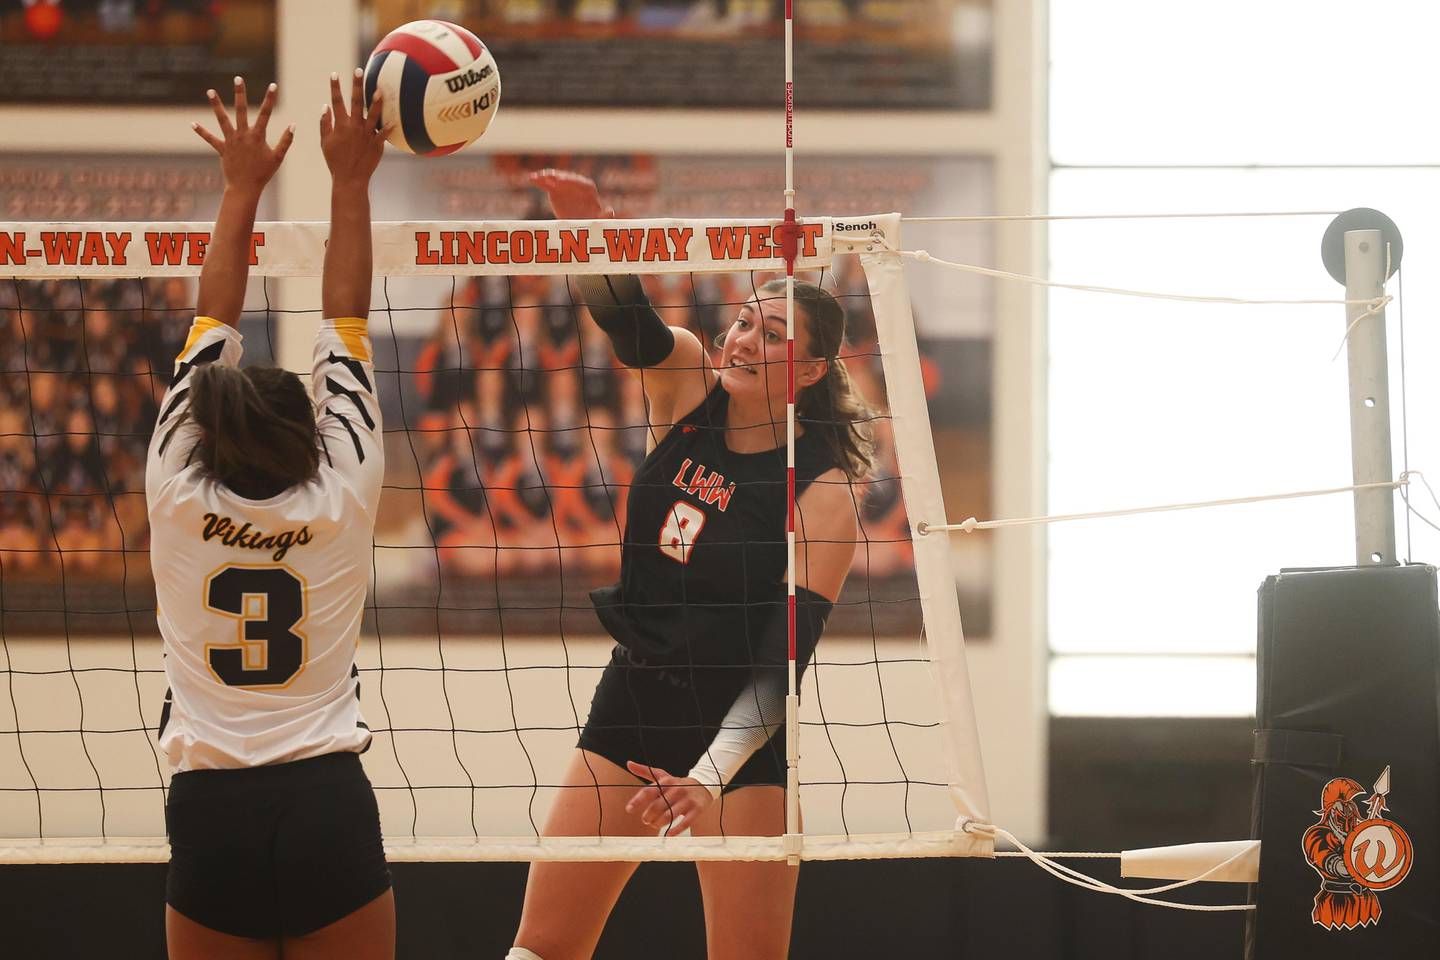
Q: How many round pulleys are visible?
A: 1